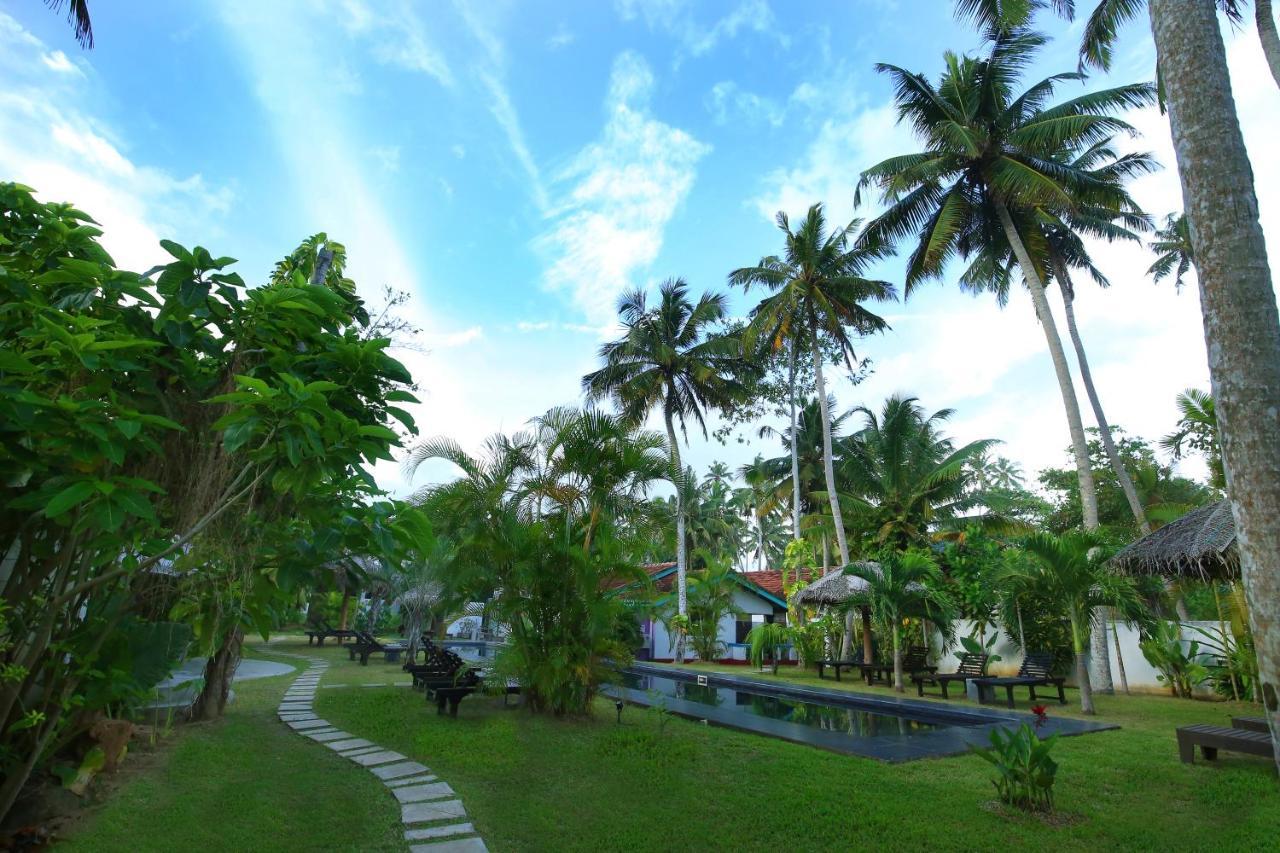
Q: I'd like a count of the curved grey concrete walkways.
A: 1